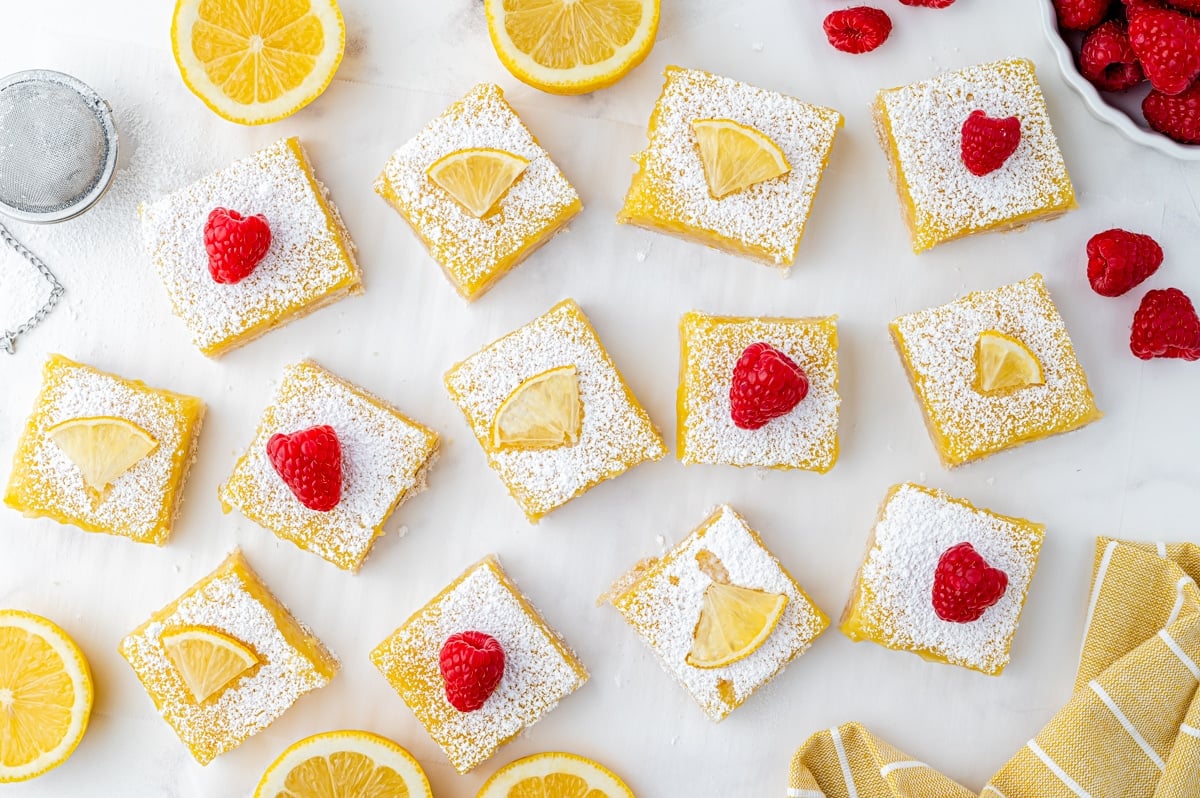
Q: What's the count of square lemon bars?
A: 13